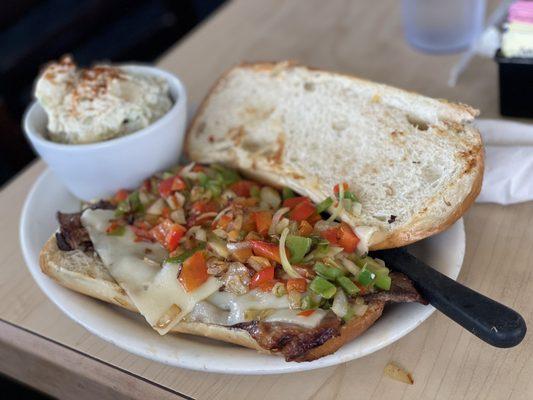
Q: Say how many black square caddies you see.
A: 1